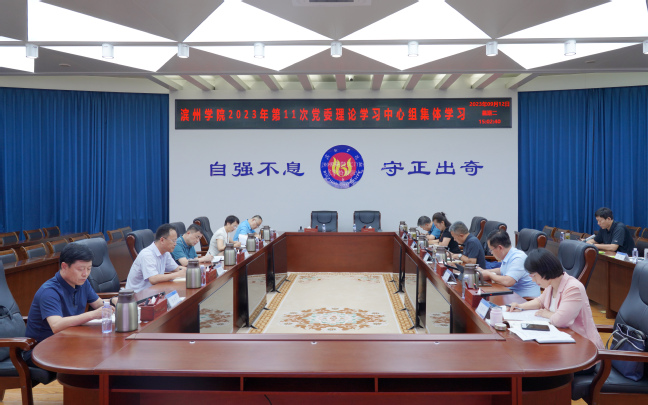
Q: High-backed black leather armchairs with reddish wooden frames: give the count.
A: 12